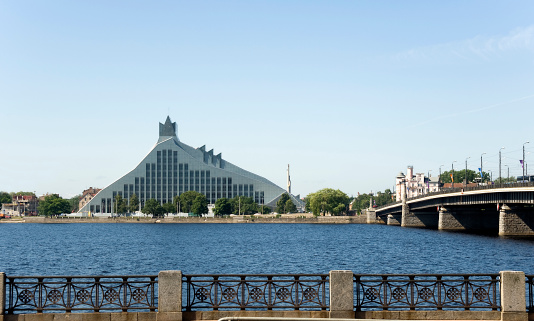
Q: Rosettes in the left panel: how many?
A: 5